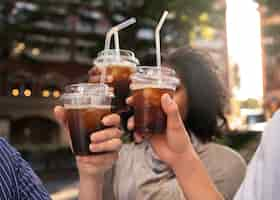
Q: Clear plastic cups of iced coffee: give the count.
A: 3